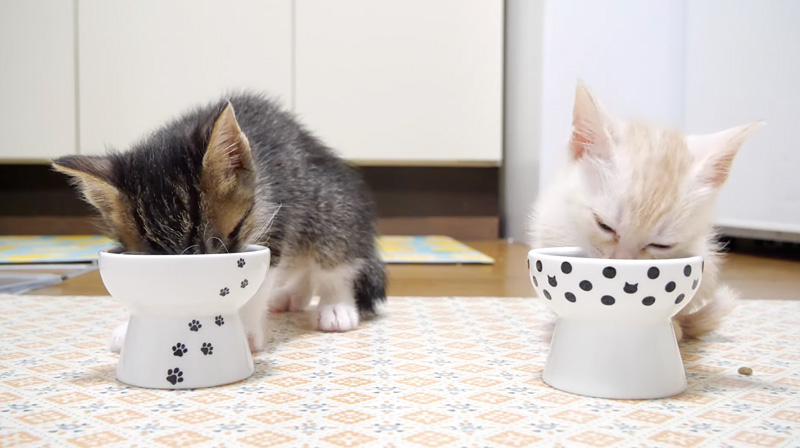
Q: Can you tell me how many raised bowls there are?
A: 2